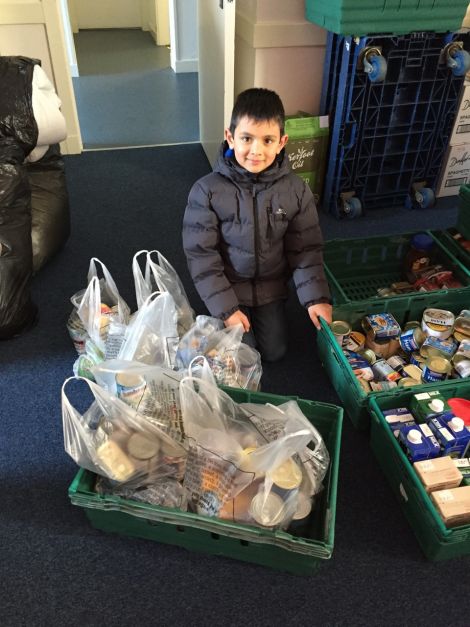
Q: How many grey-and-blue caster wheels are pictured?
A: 4